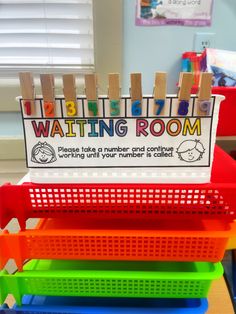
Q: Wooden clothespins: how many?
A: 9